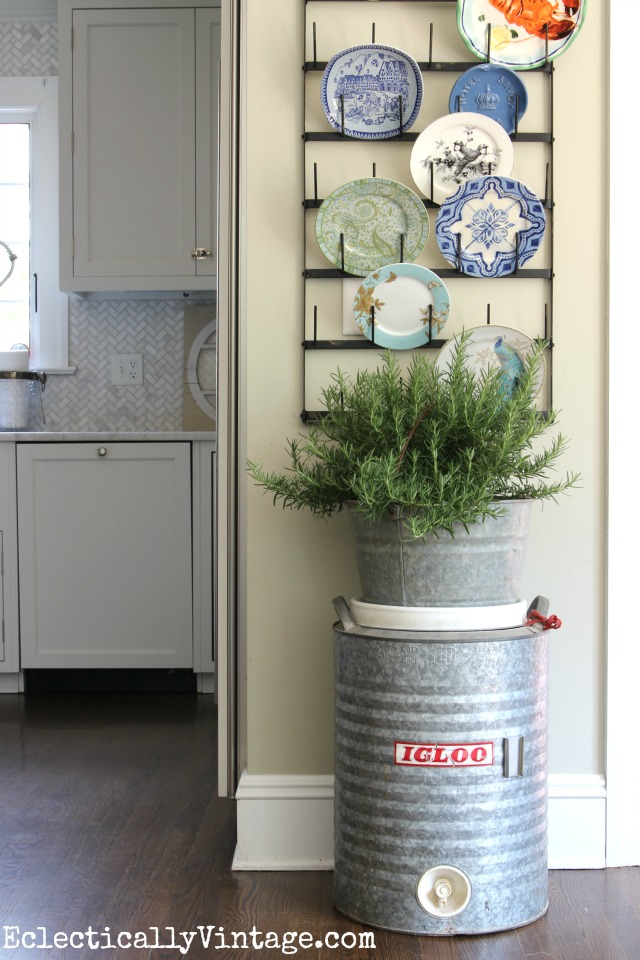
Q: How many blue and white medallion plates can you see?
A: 1